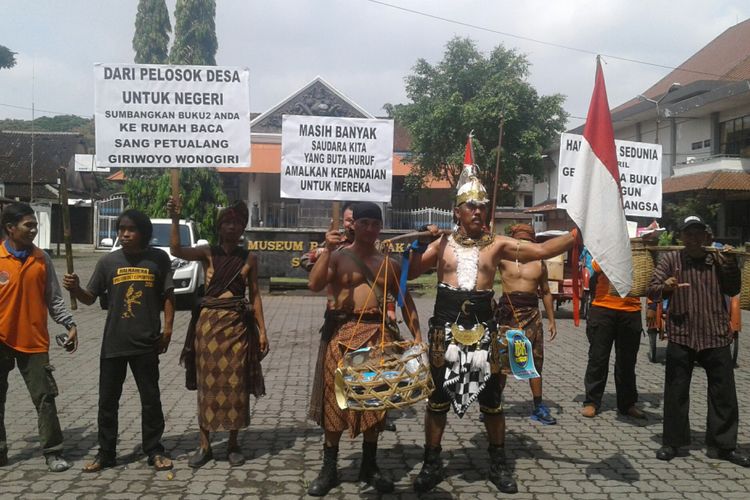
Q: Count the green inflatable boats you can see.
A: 0